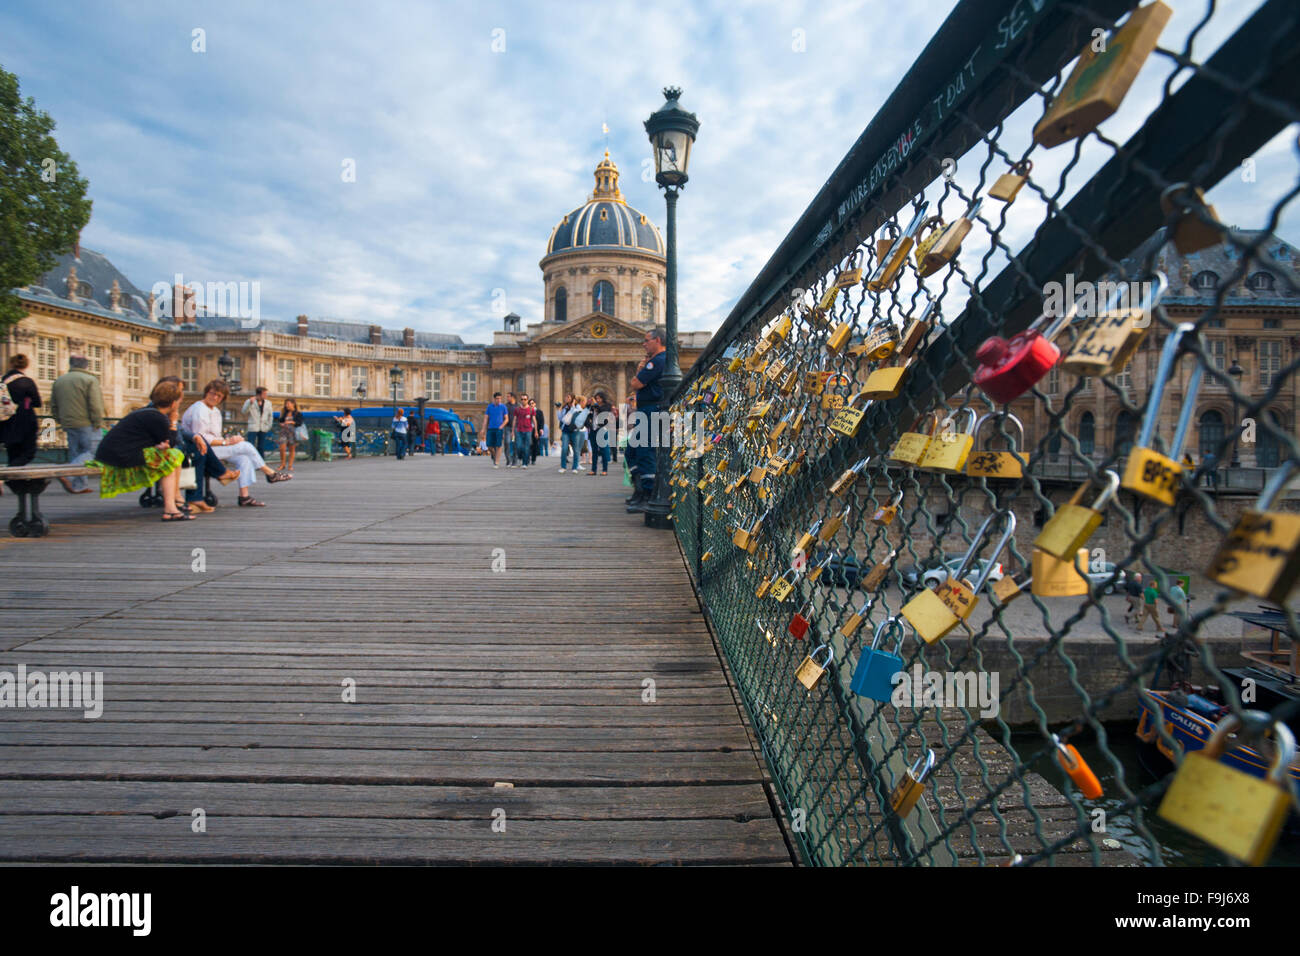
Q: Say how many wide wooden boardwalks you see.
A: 1